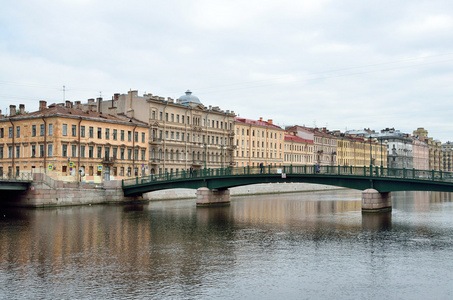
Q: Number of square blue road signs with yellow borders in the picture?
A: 3